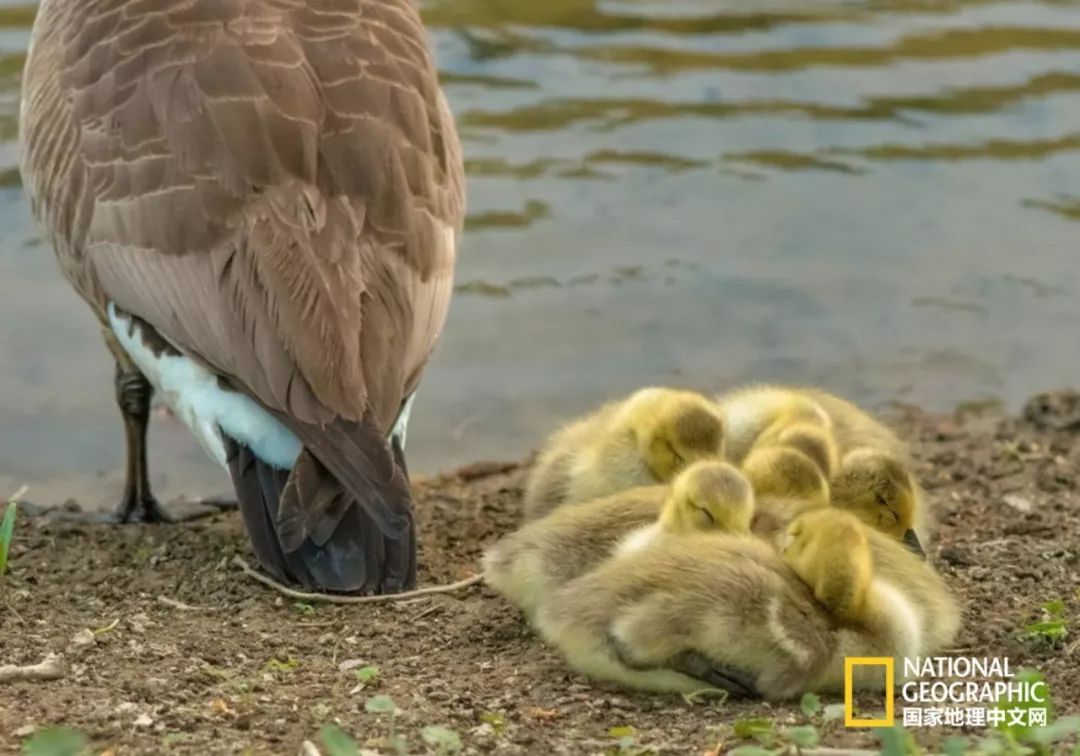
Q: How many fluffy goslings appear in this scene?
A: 6